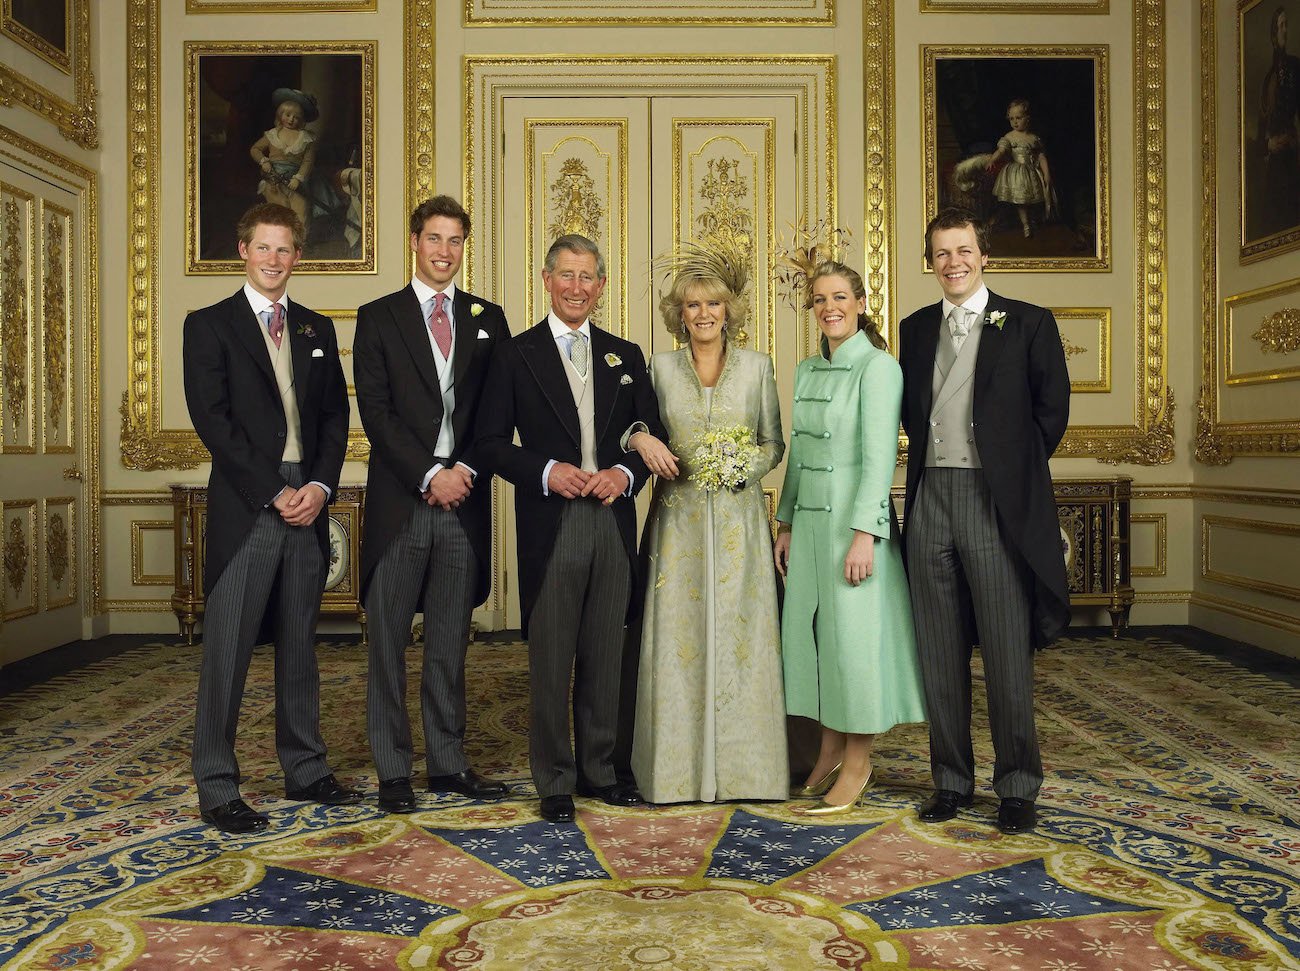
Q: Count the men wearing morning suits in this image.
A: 4